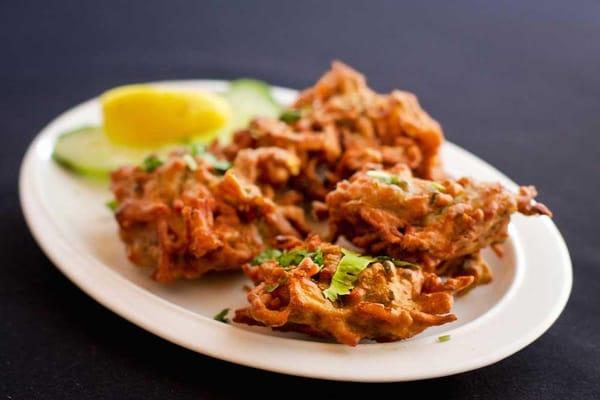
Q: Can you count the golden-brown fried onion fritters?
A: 4